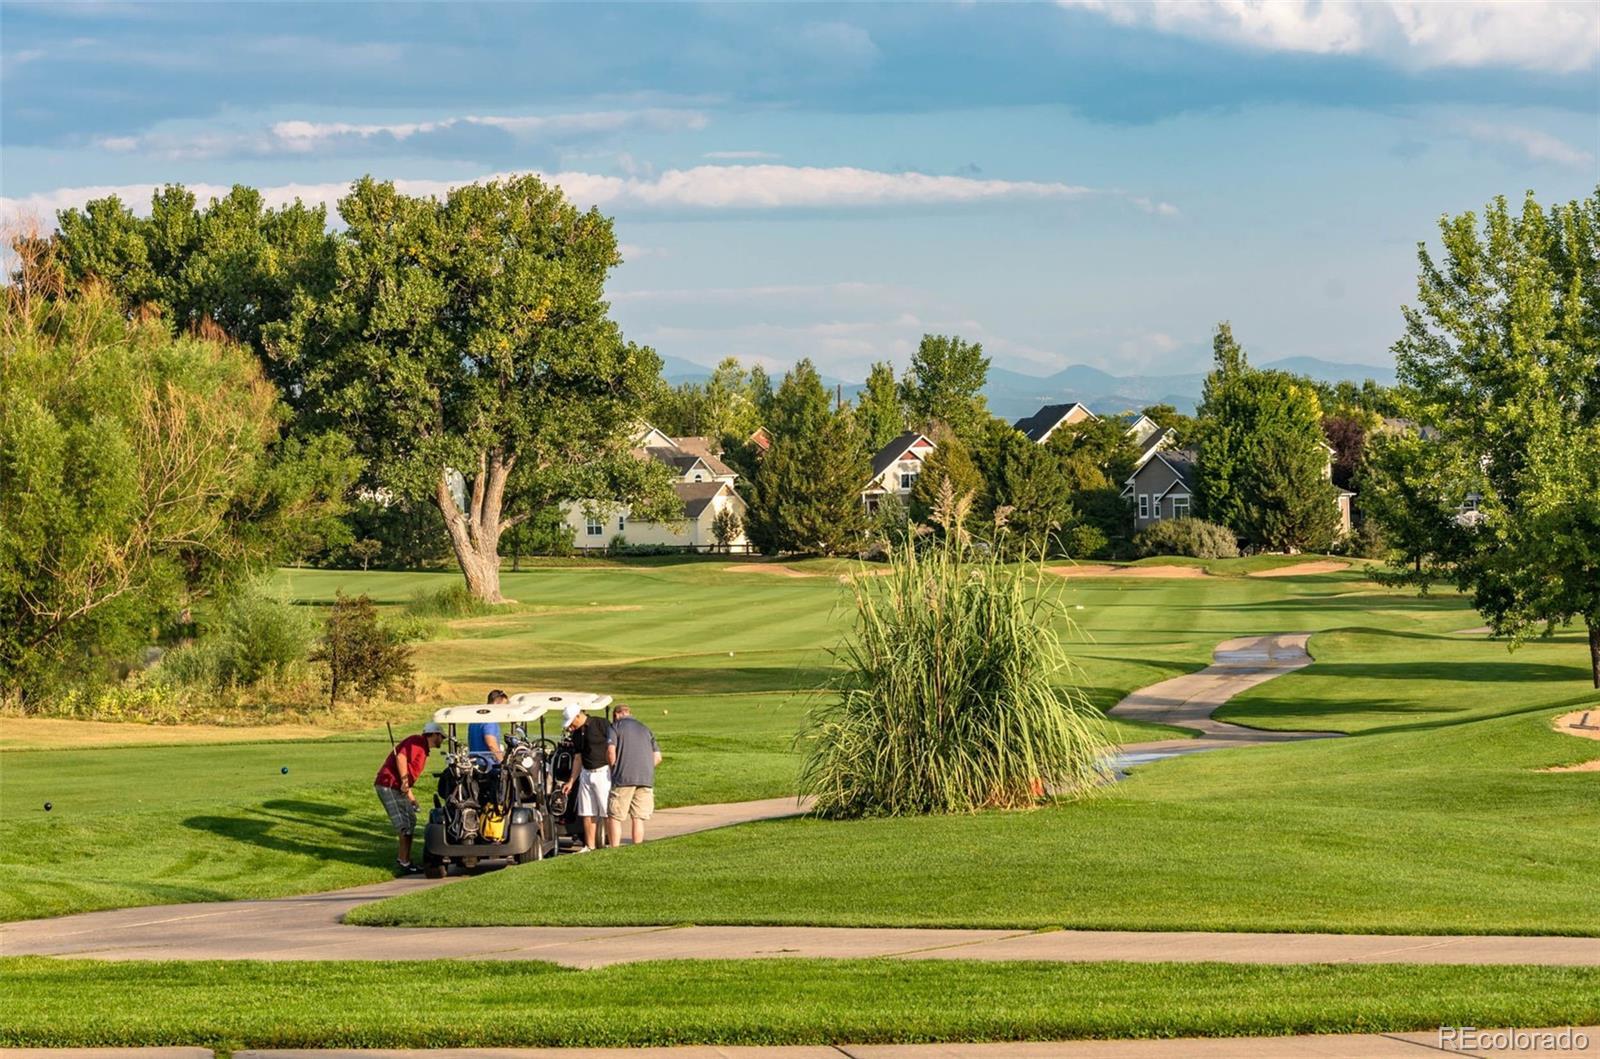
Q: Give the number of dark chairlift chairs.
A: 0